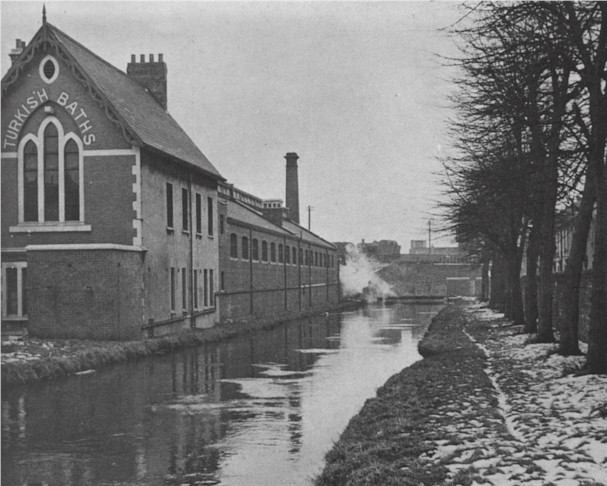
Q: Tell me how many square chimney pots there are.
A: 4